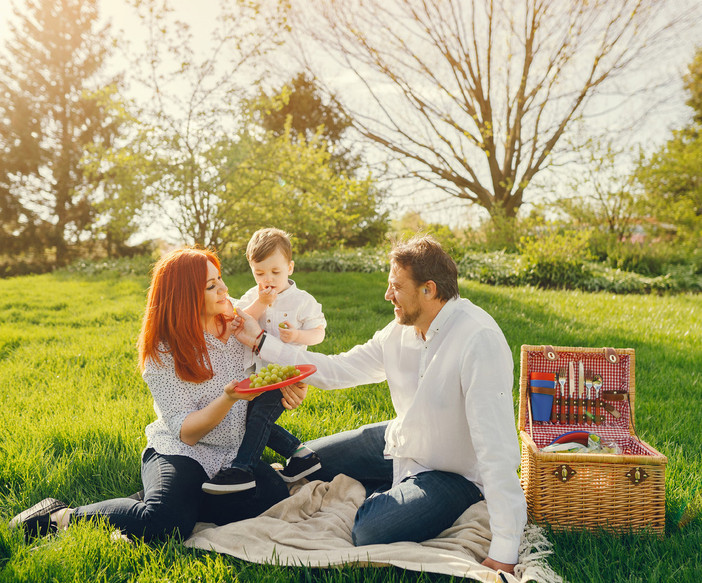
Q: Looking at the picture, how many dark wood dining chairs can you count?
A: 0